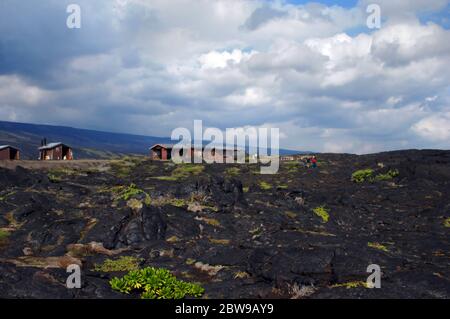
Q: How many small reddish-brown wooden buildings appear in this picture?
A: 3